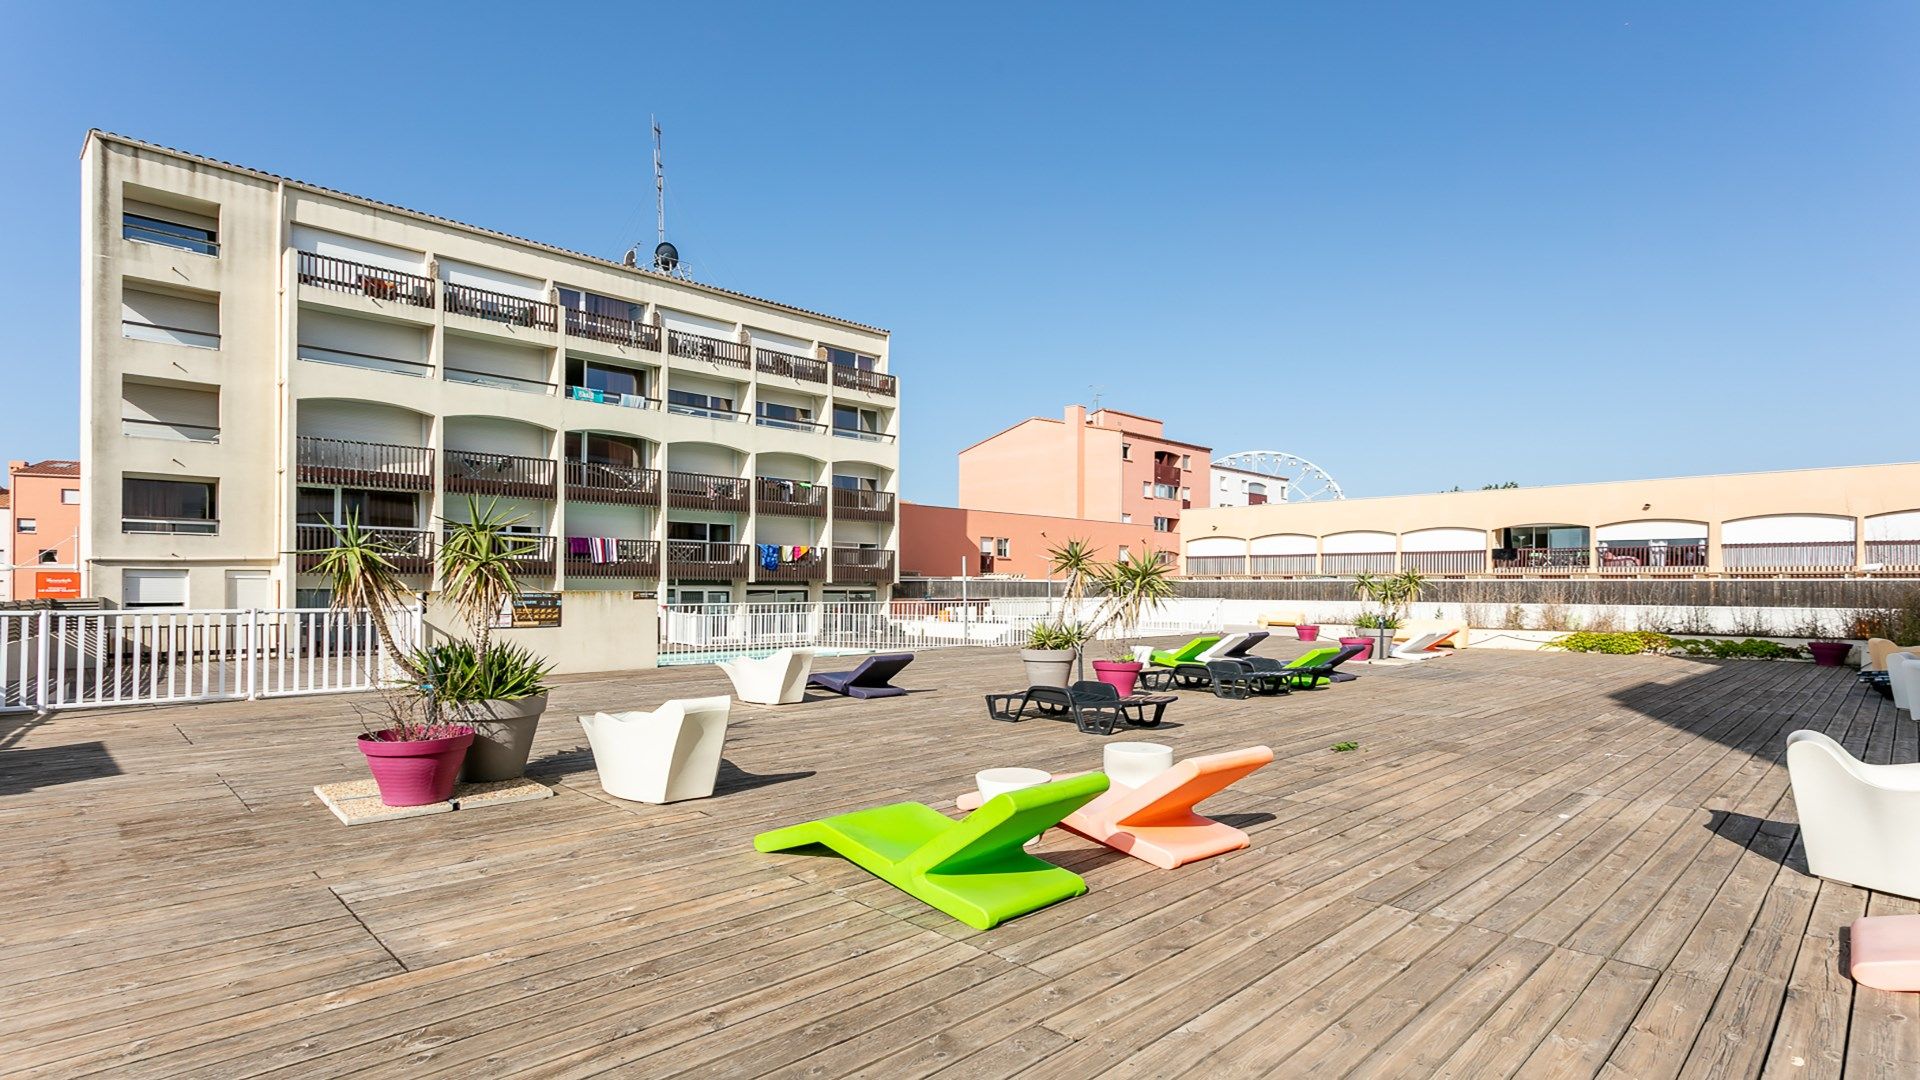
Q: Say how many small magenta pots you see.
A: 5